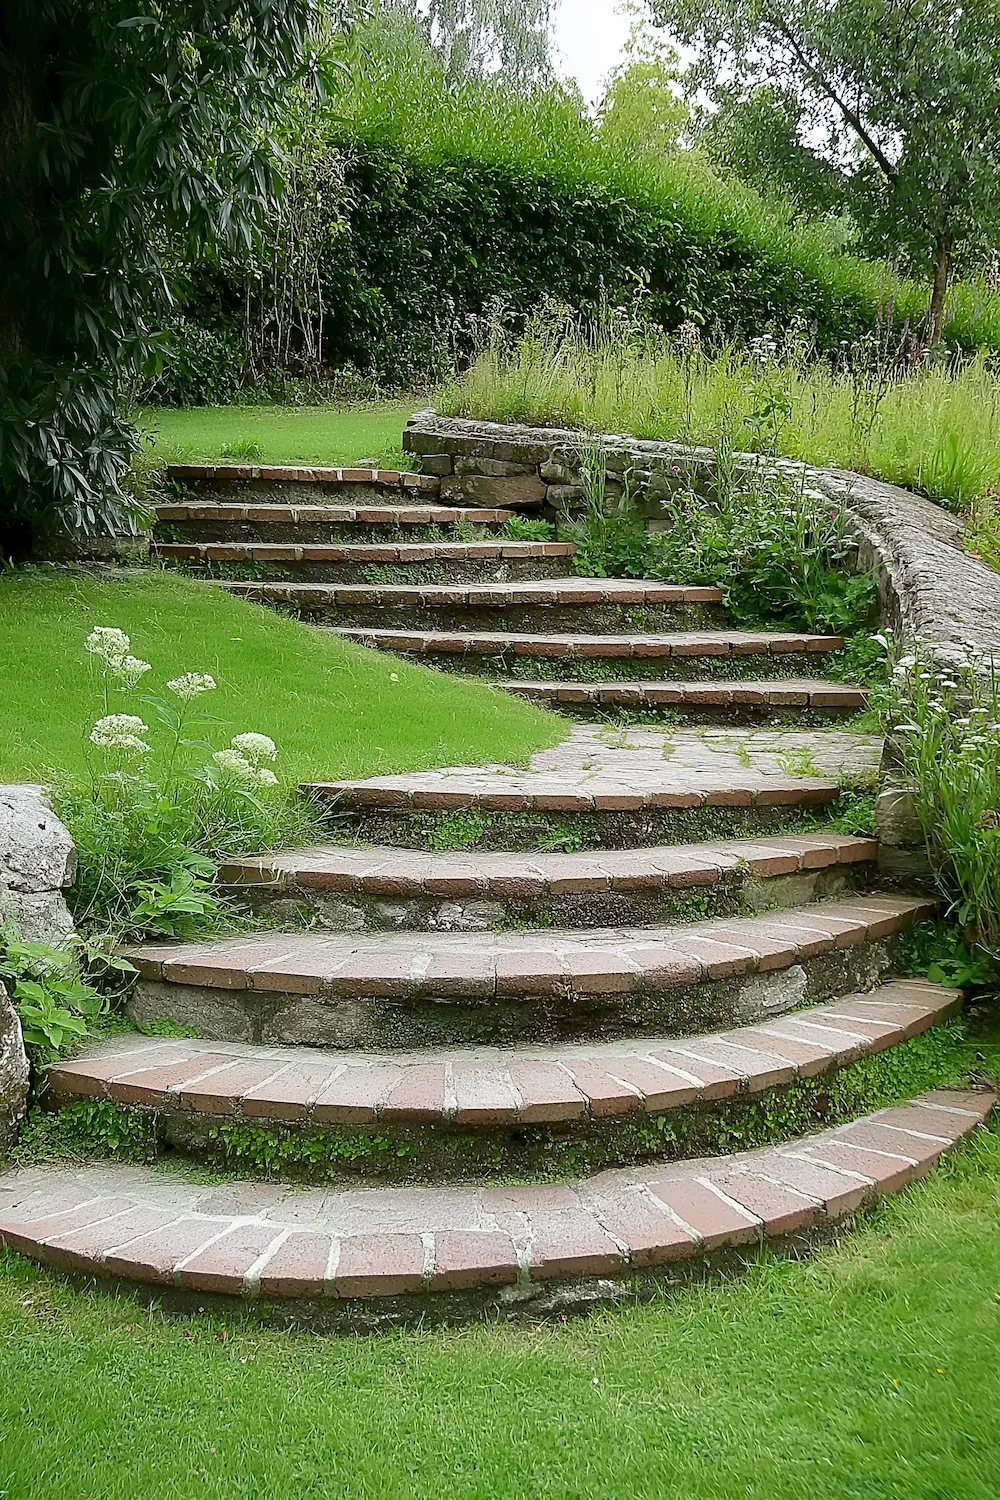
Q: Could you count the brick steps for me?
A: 11